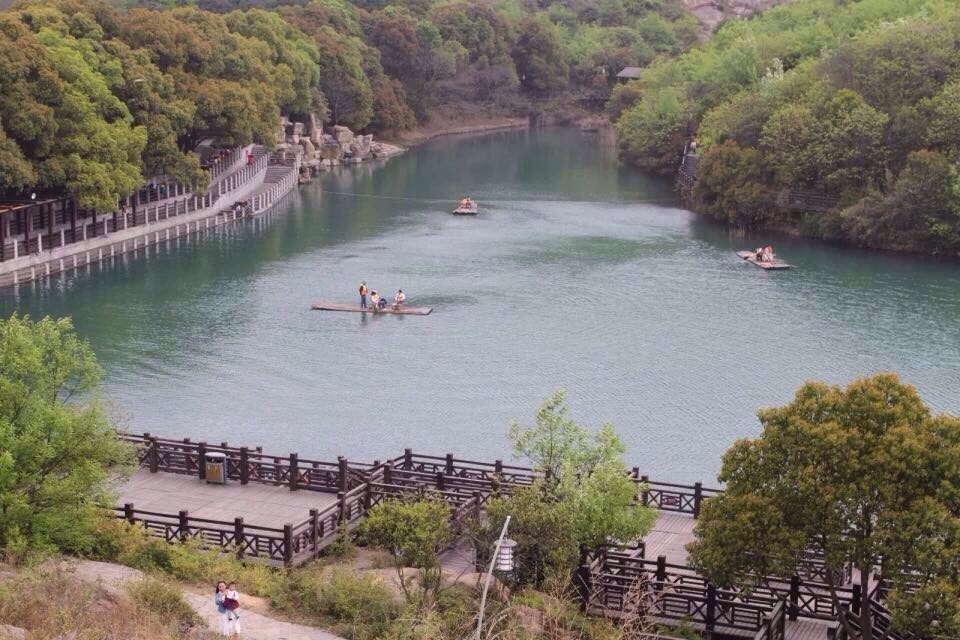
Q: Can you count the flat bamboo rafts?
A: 3